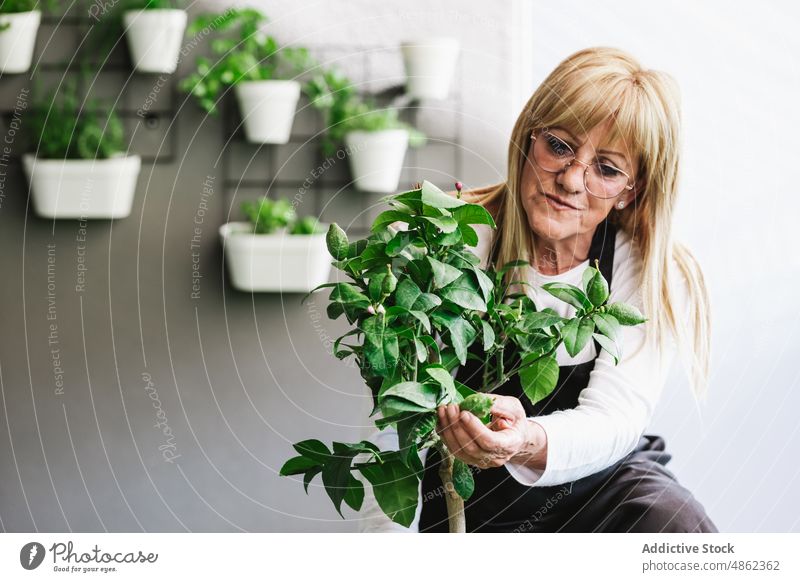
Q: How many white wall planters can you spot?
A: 7